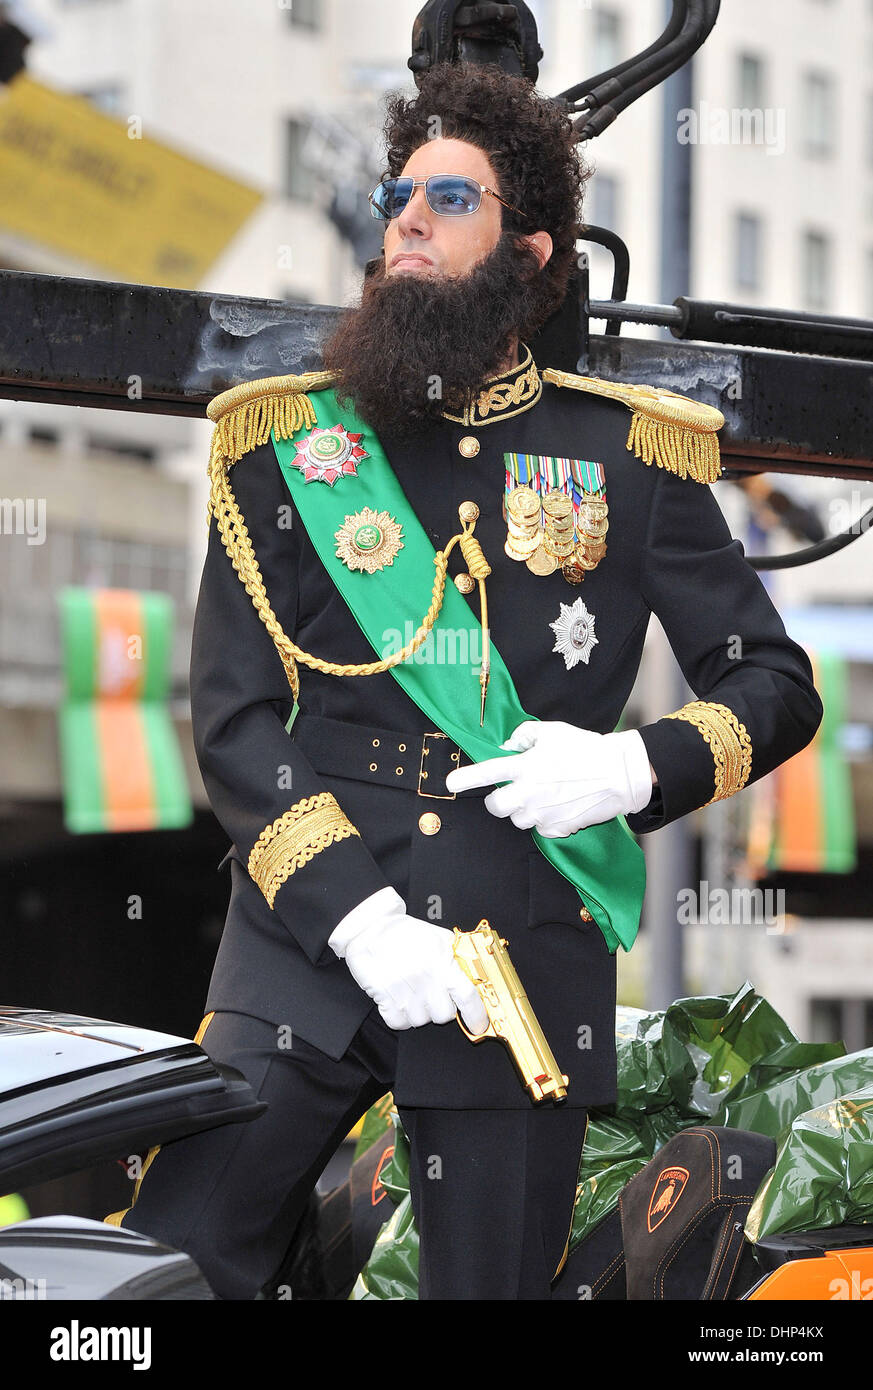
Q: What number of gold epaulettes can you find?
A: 2